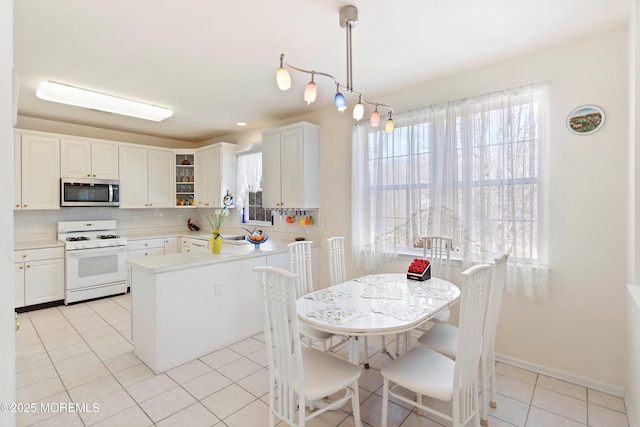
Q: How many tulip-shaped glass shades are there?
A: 6